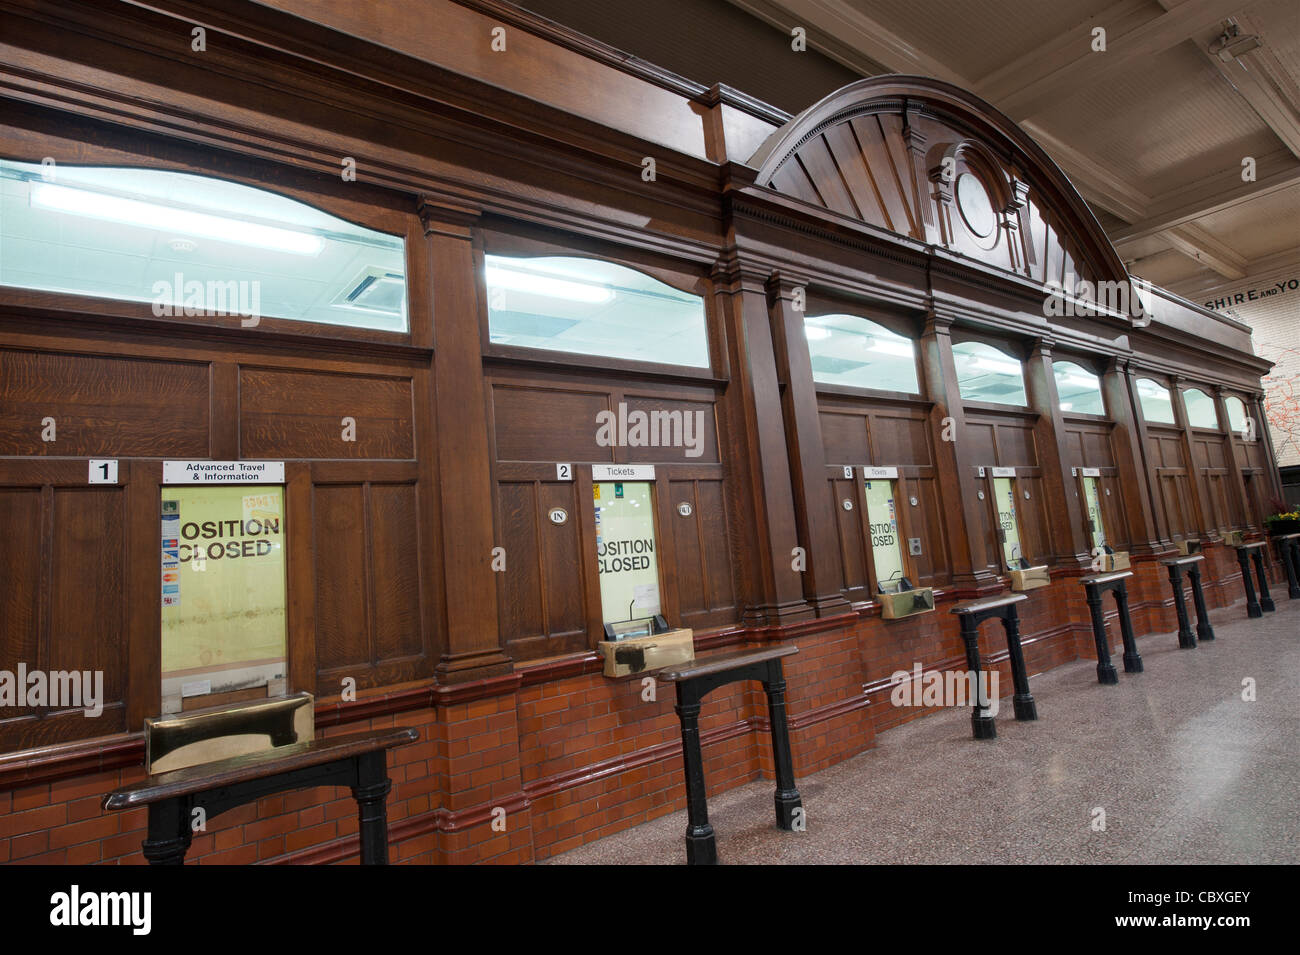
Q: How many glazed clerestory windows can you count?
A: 8